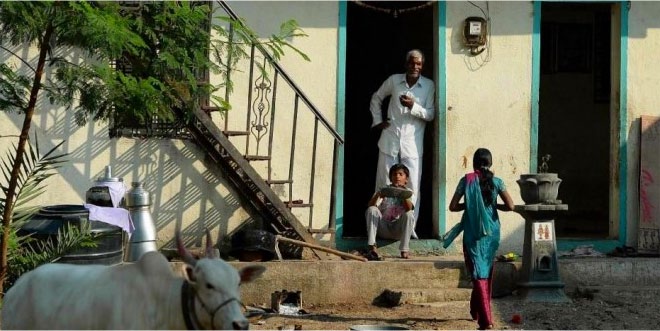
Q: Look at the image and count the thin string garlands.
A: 1